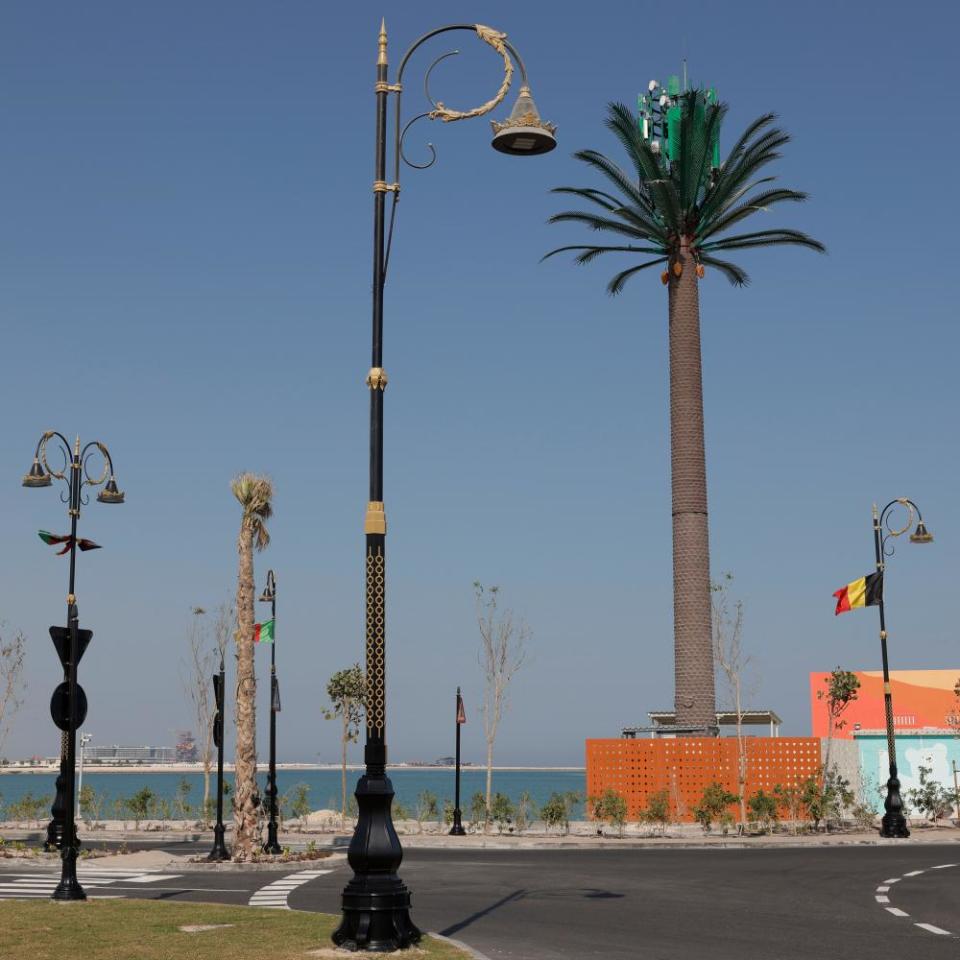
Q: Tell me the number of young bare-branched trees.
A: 4